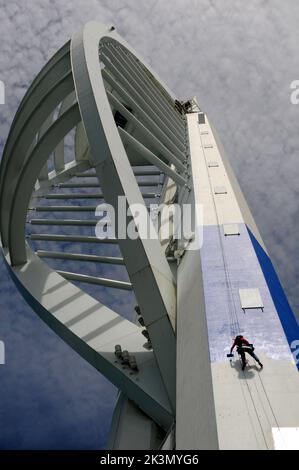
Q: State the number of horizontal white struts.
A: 8